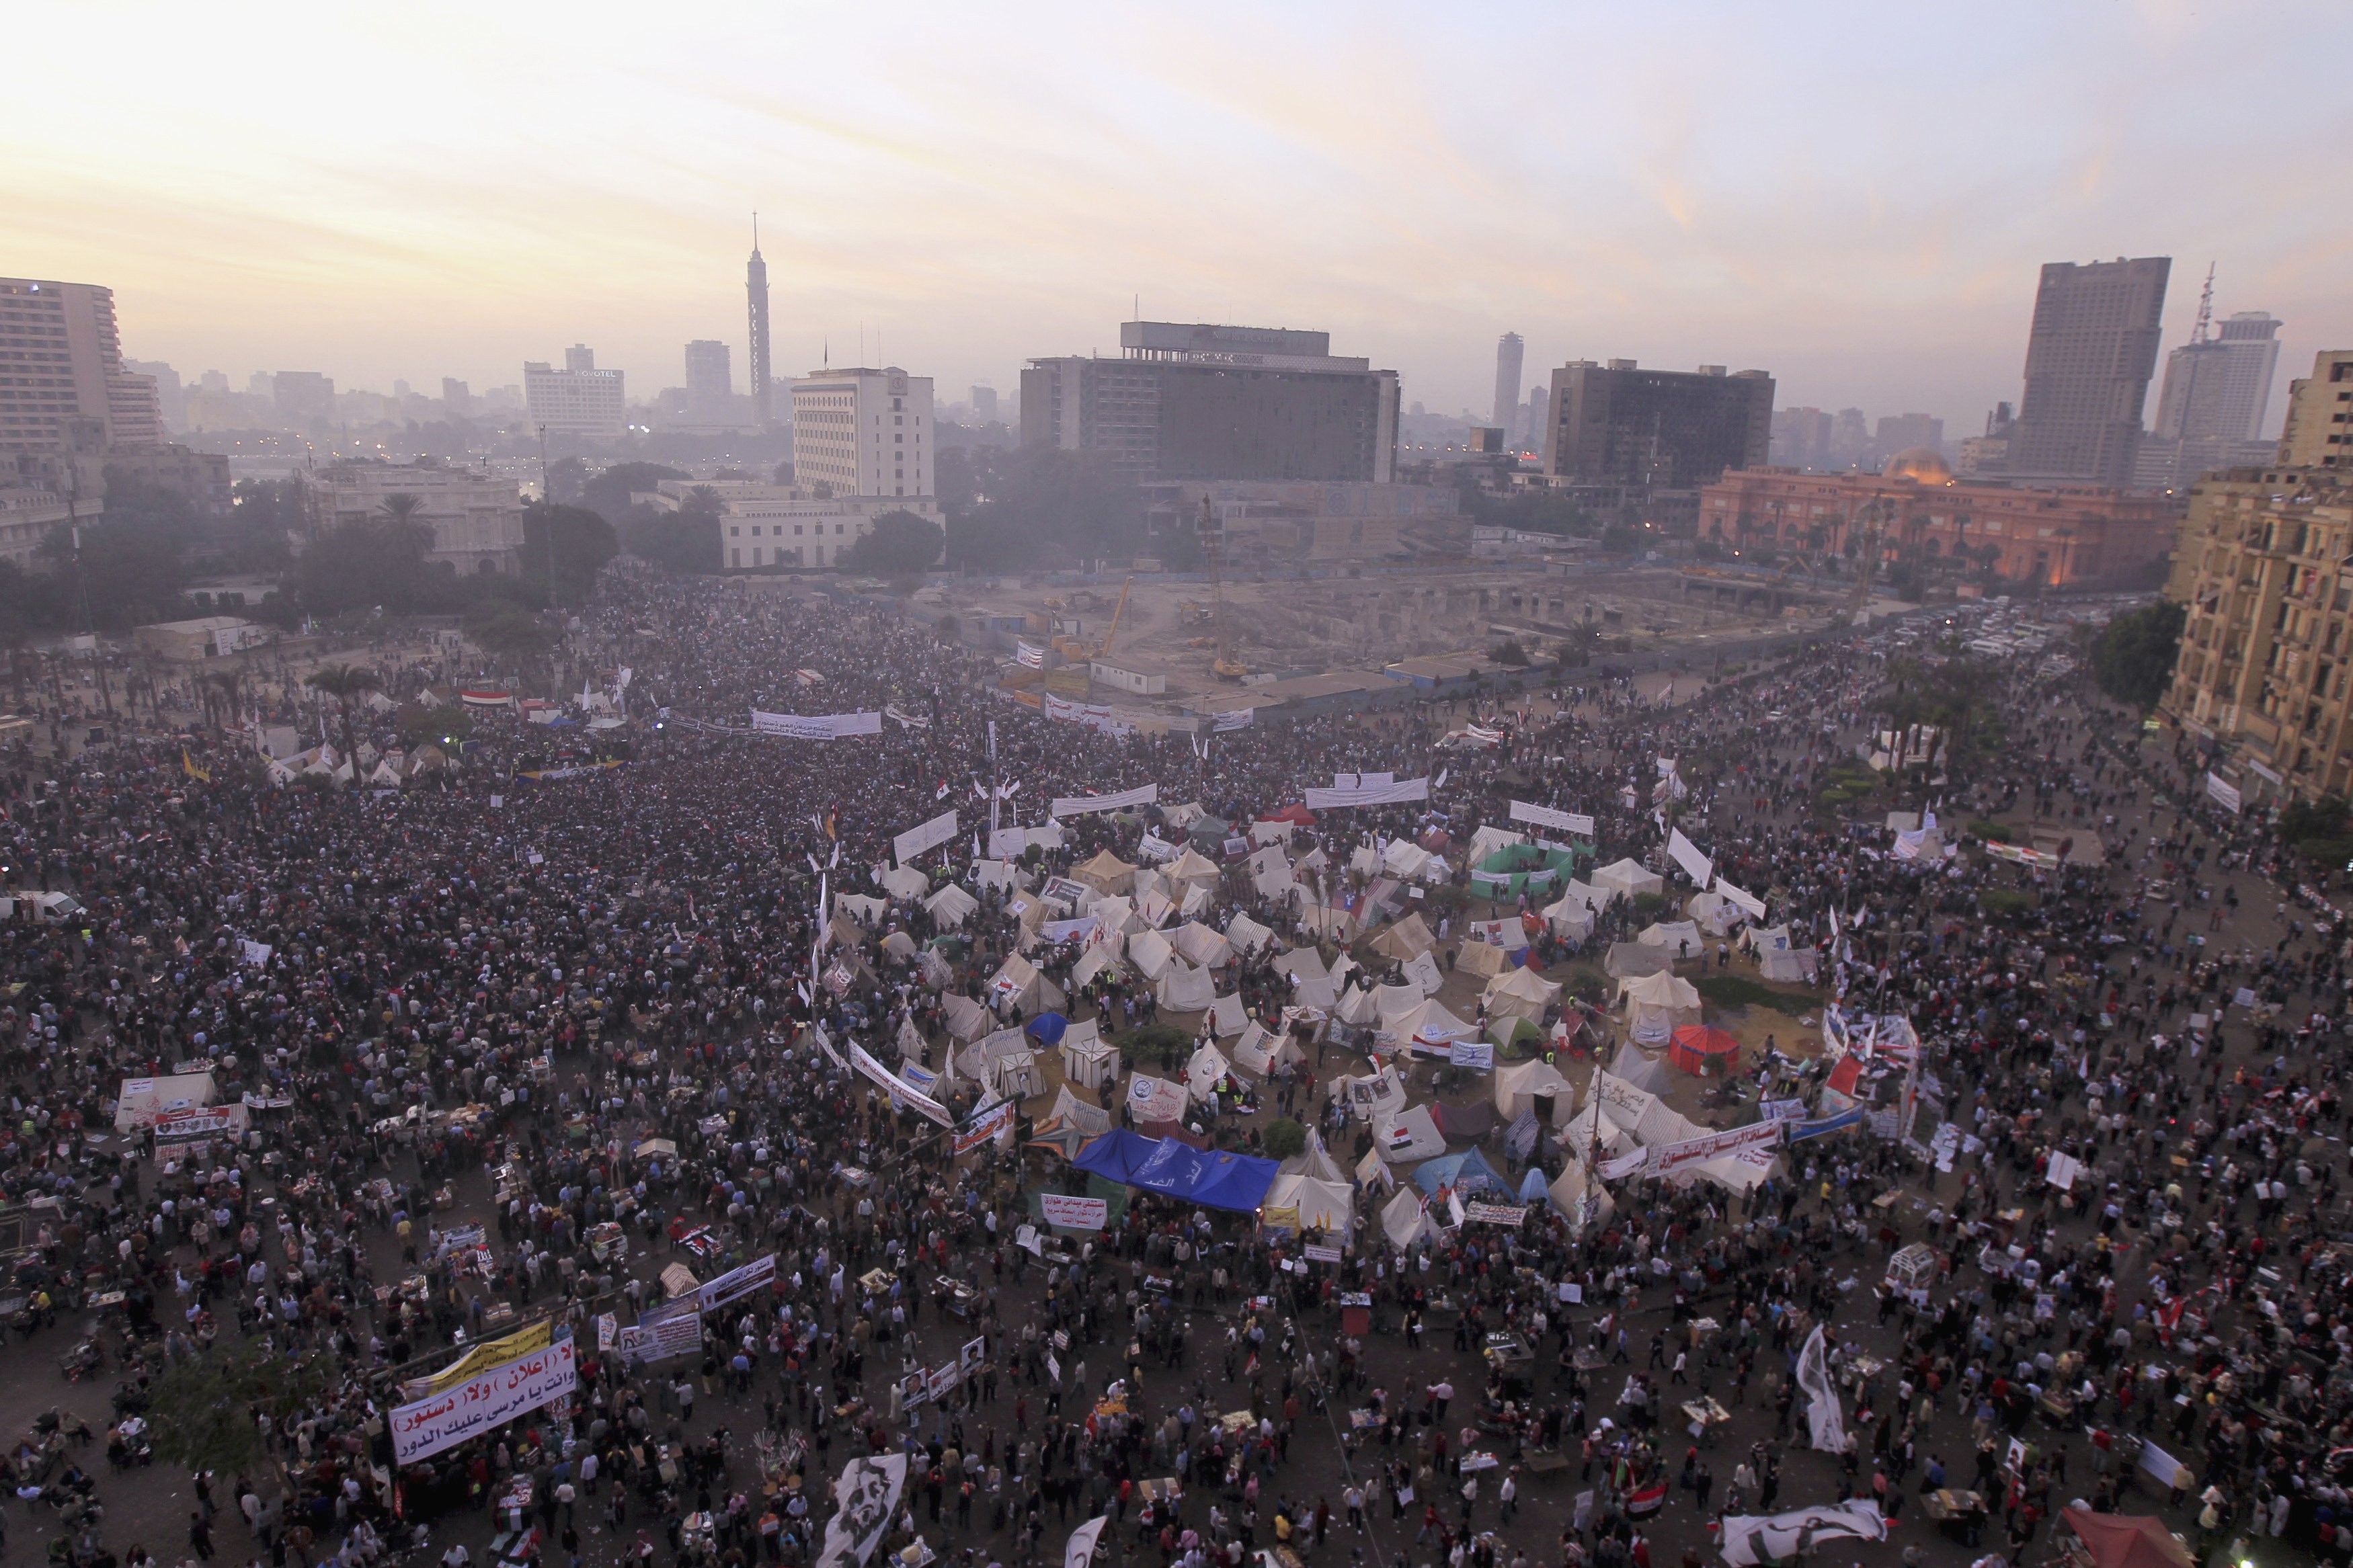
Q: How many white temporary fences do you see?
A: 0